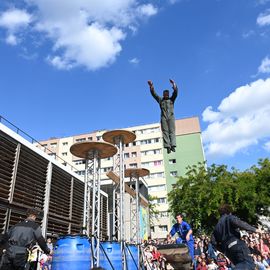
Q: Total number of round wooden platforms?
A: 3